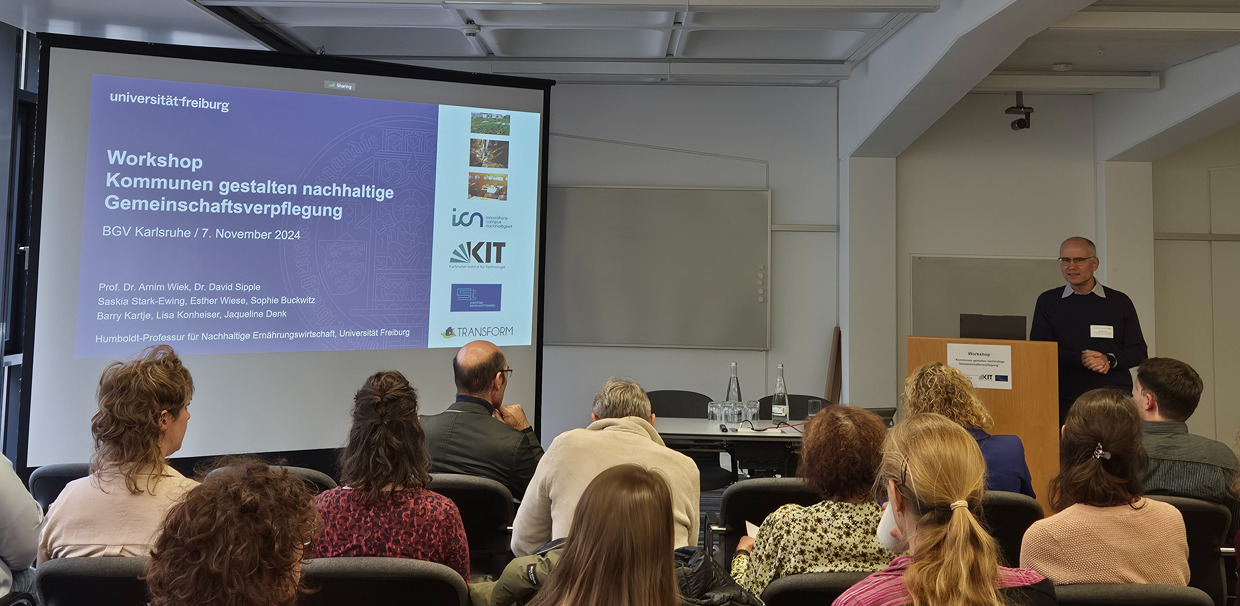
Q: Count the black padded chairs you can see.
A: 12